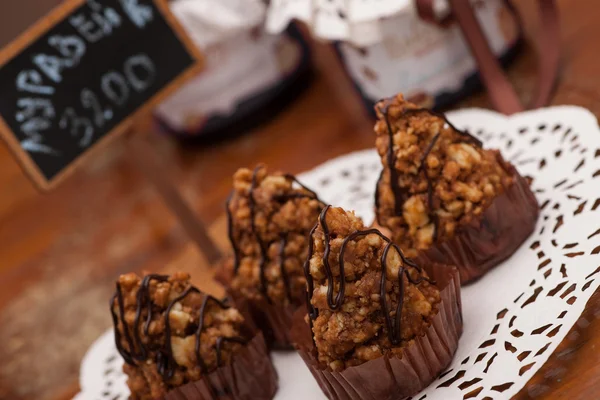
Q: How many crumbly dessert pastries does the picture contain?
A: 4